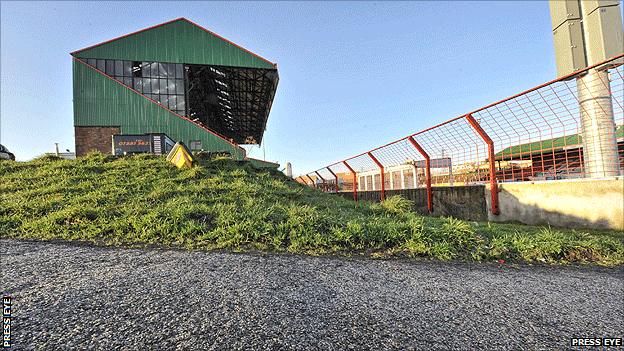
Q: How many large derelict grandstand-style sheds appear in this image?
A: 1